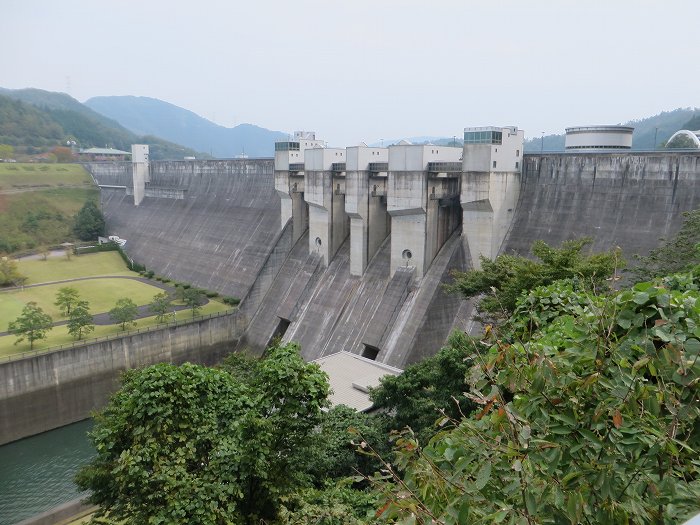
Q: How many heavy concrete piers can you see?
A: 5